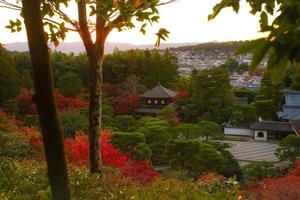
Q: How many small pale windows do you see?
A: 3